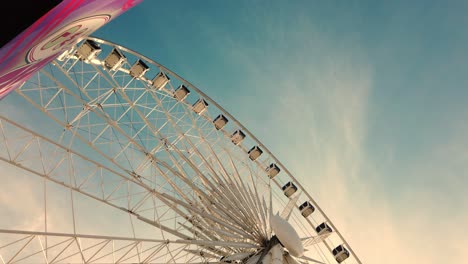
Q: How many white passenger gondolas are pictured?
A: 14